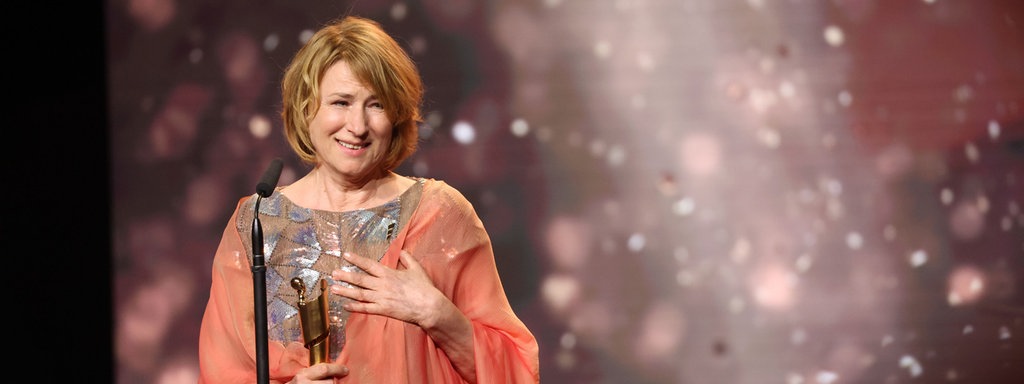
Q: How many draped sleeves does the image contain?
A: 2